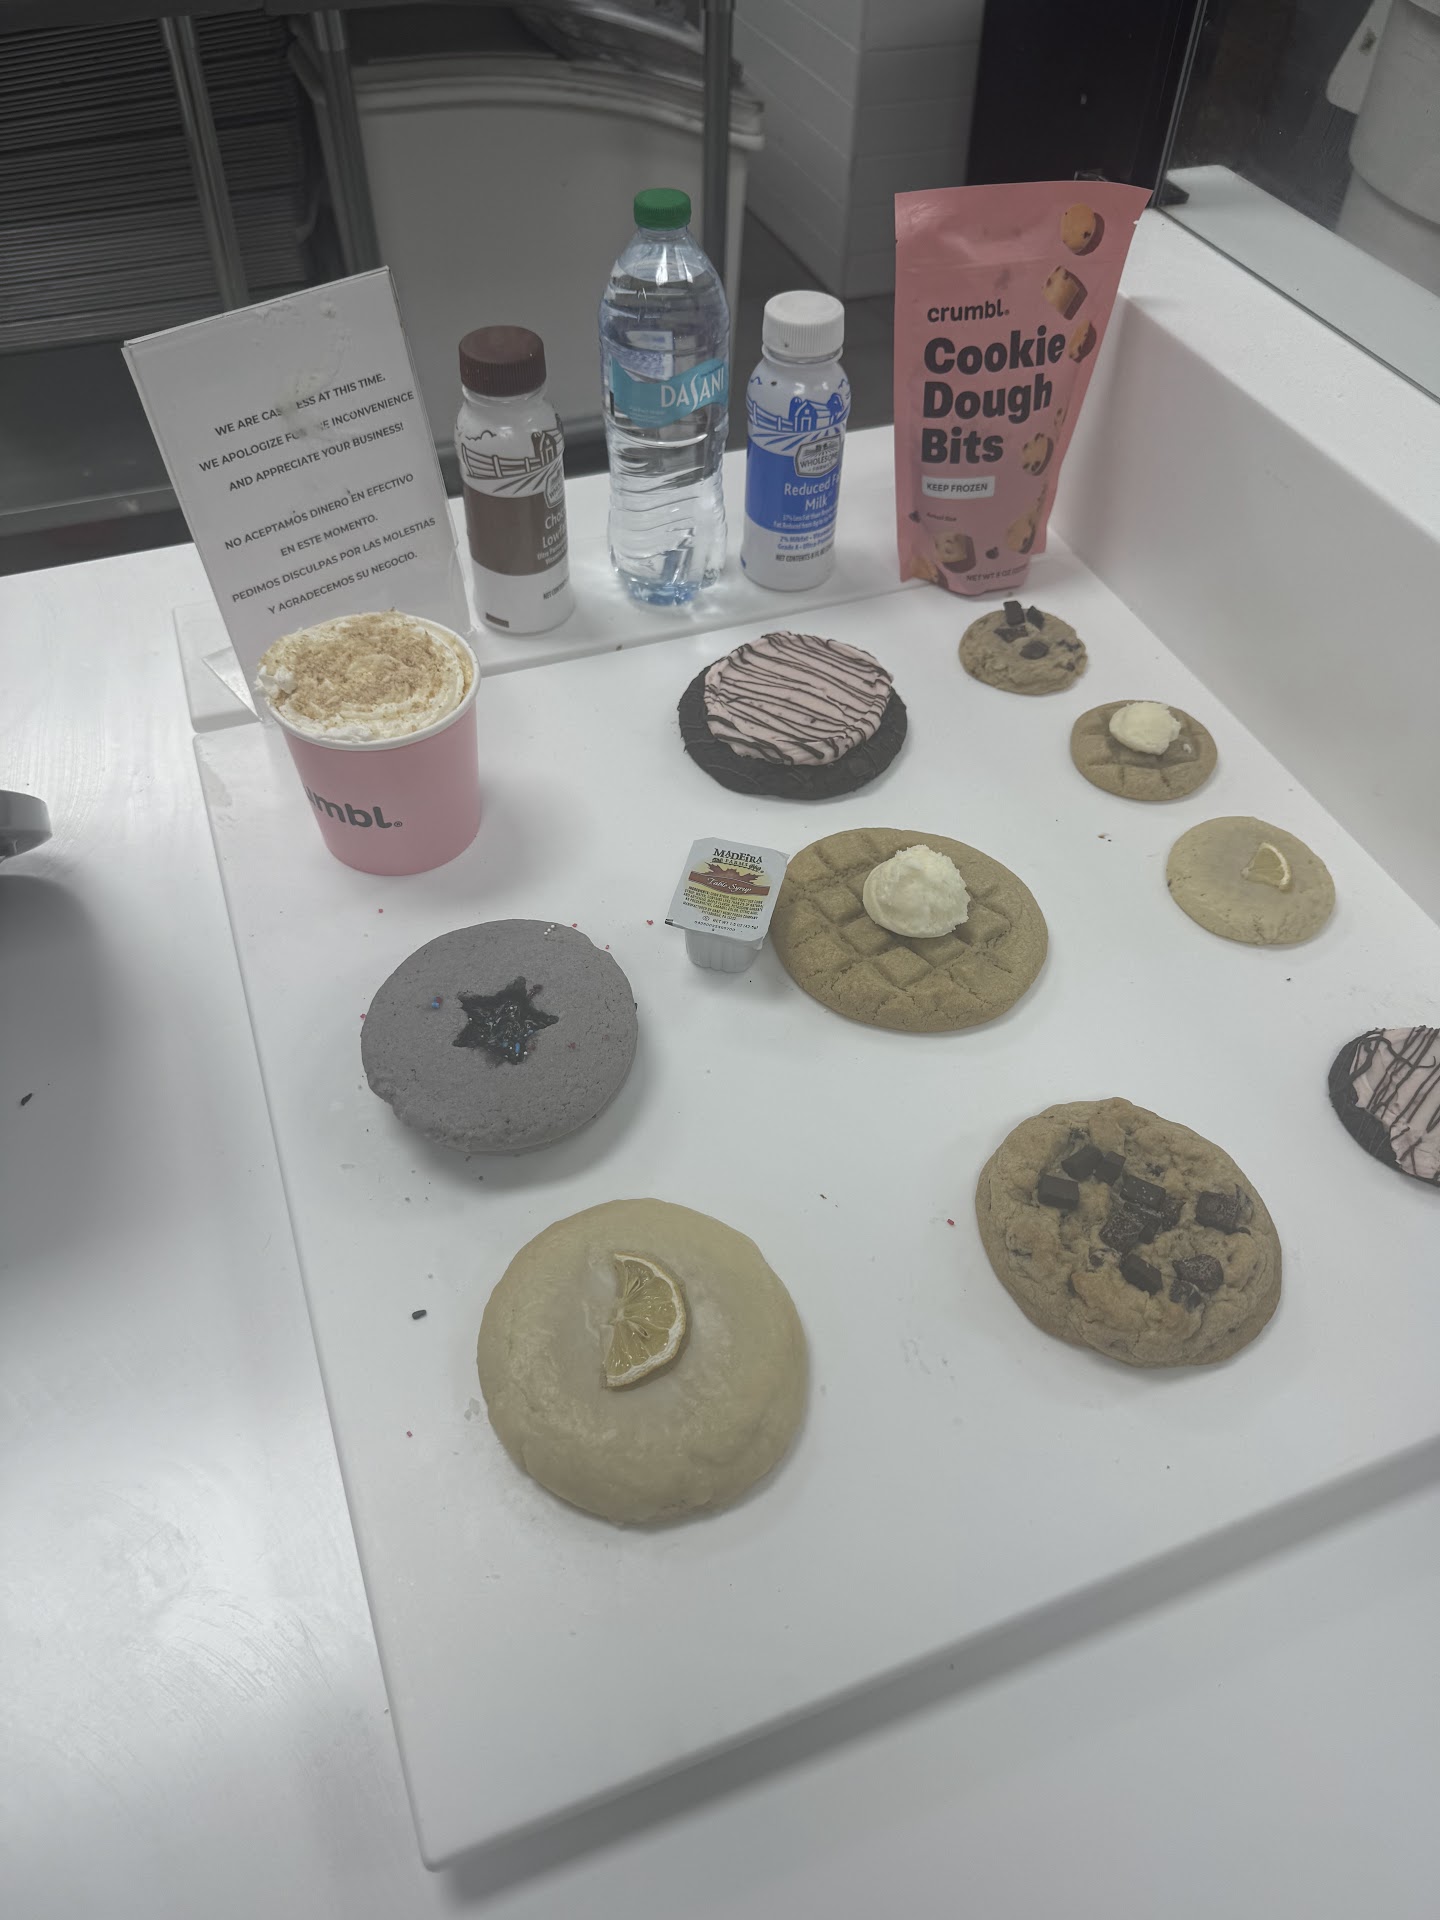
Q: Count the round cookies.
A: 9